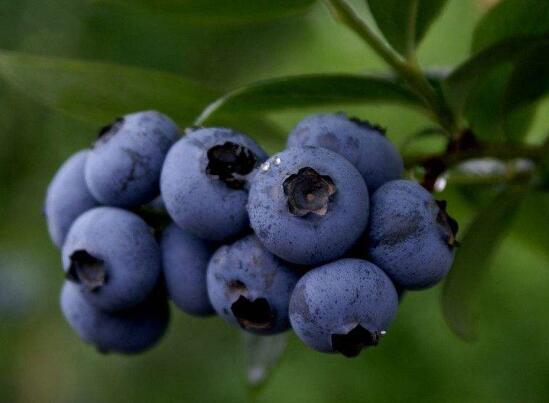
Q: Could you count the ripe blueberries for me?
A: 11